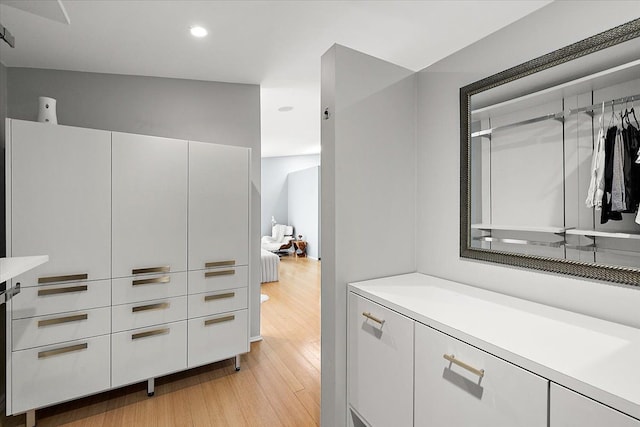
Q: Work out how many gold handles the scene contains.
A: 14